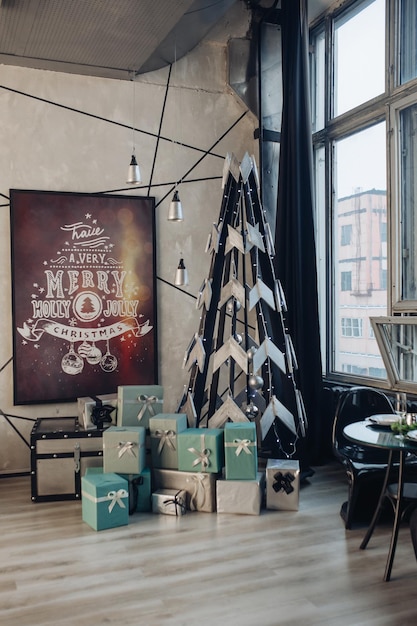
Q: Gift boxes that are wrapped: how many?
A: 12